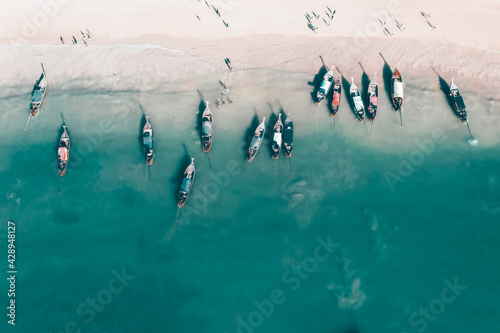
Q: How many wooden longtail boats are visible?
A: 14